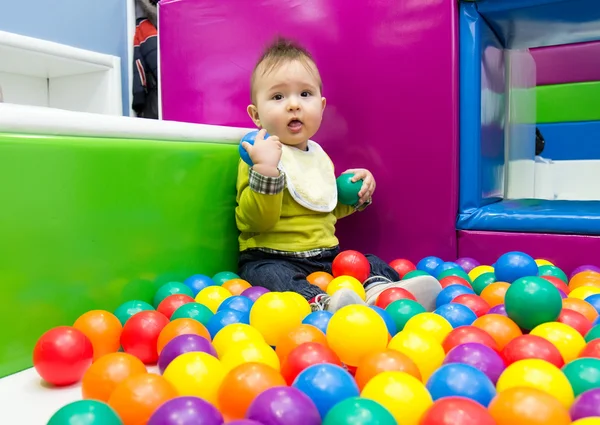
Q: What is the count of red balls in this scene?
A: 15